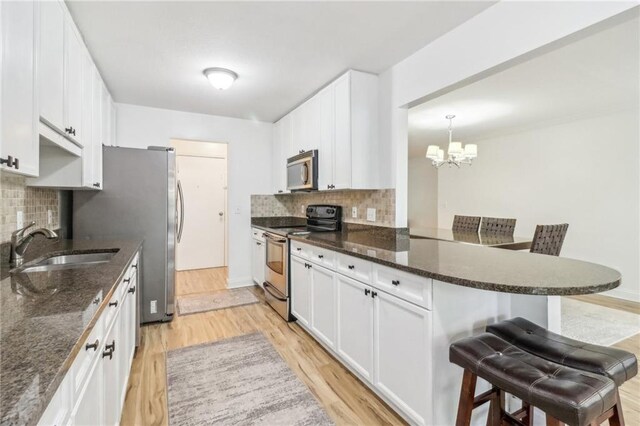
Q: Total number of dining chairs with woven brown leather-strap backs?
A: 3